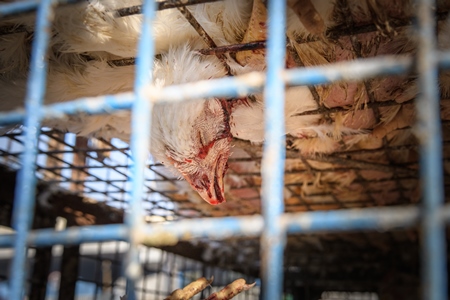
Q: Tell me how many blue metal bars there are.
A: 7